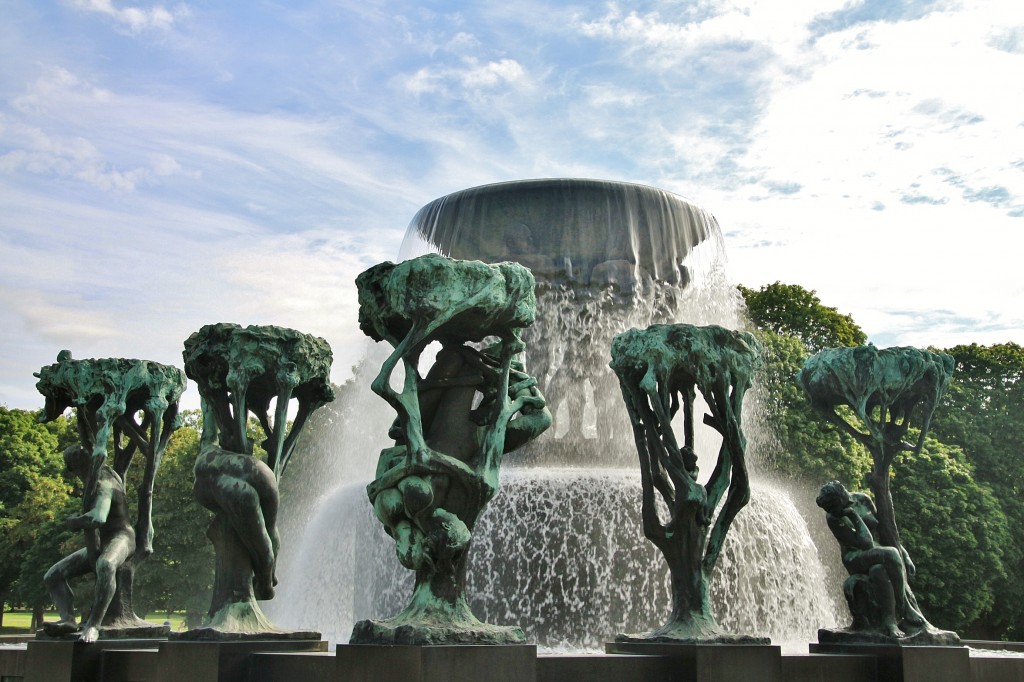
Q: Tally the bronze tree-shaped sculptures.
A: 5